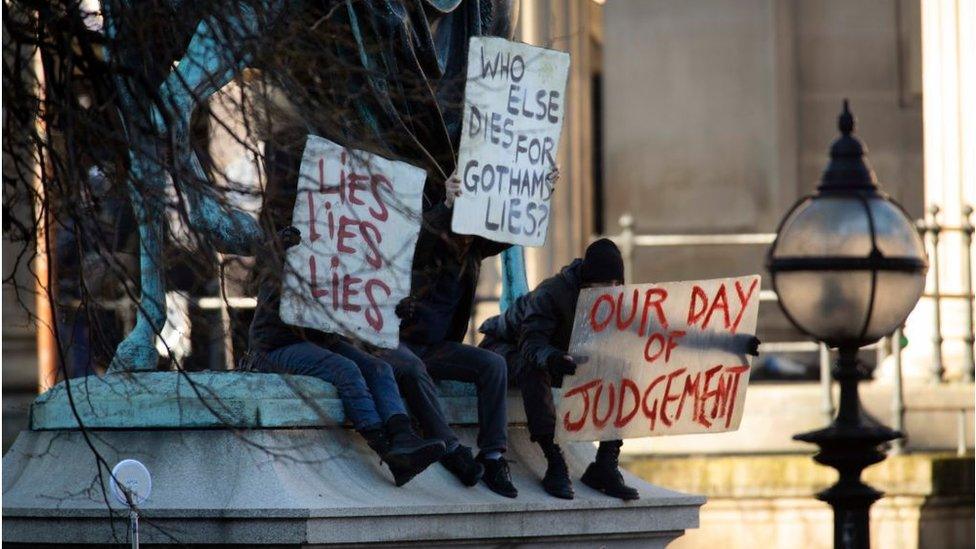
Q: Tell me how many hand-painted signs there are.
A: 3